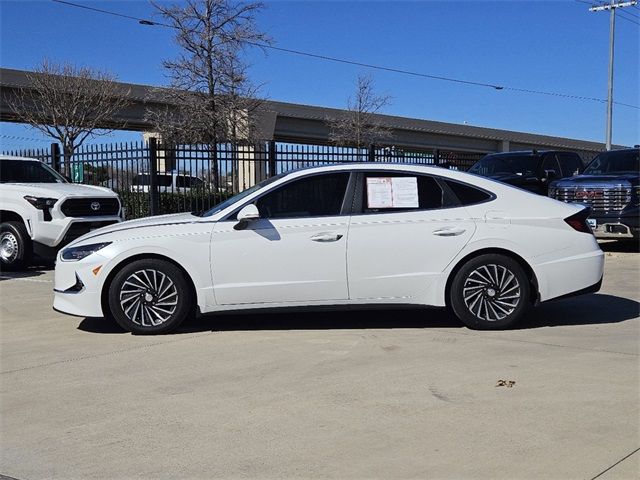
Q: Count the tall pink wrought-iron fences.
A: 0